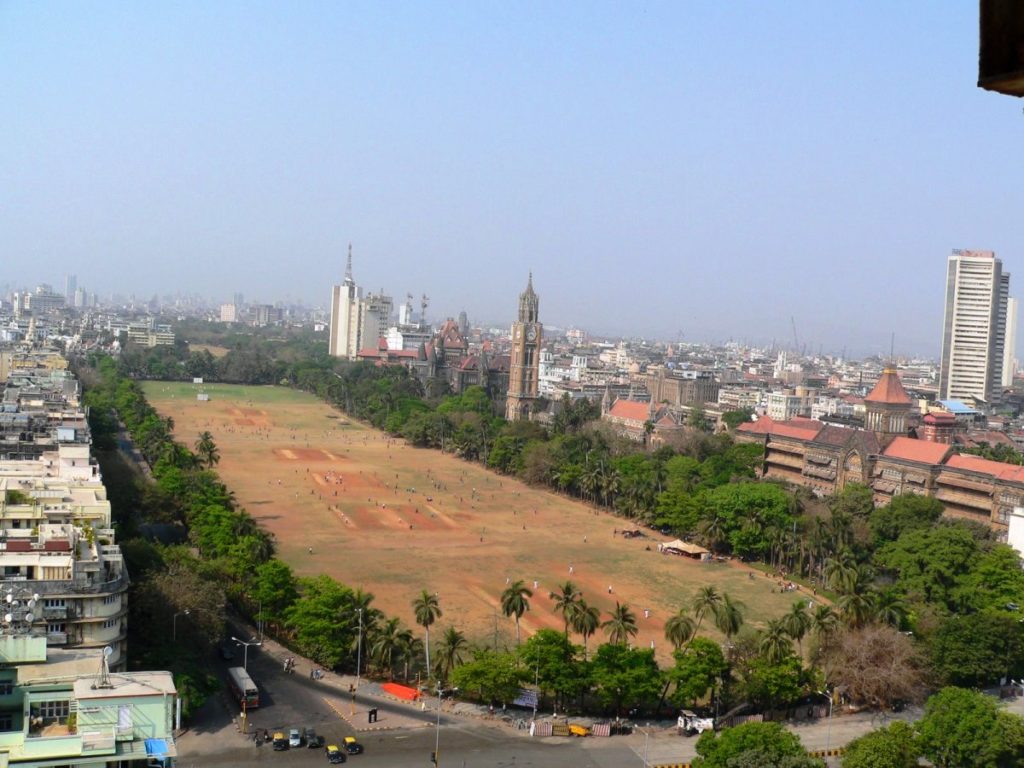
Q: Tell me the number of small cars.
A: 5